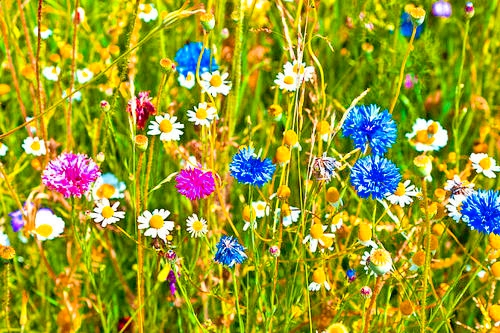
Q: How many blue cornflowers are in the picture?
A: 7